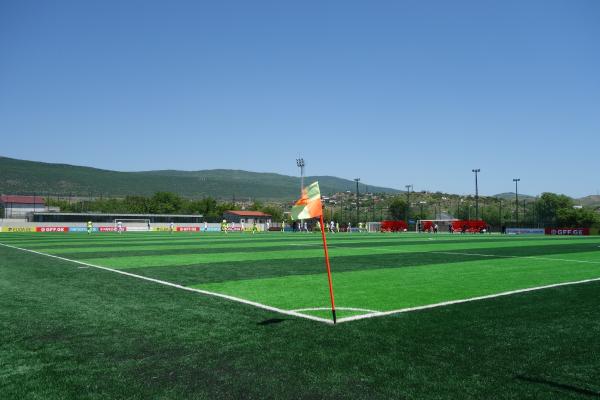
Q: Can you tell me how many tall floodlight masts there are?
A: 5